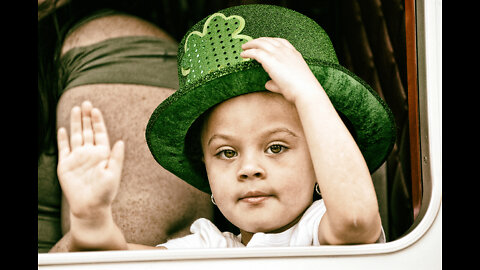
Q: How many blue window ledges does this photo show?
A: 0